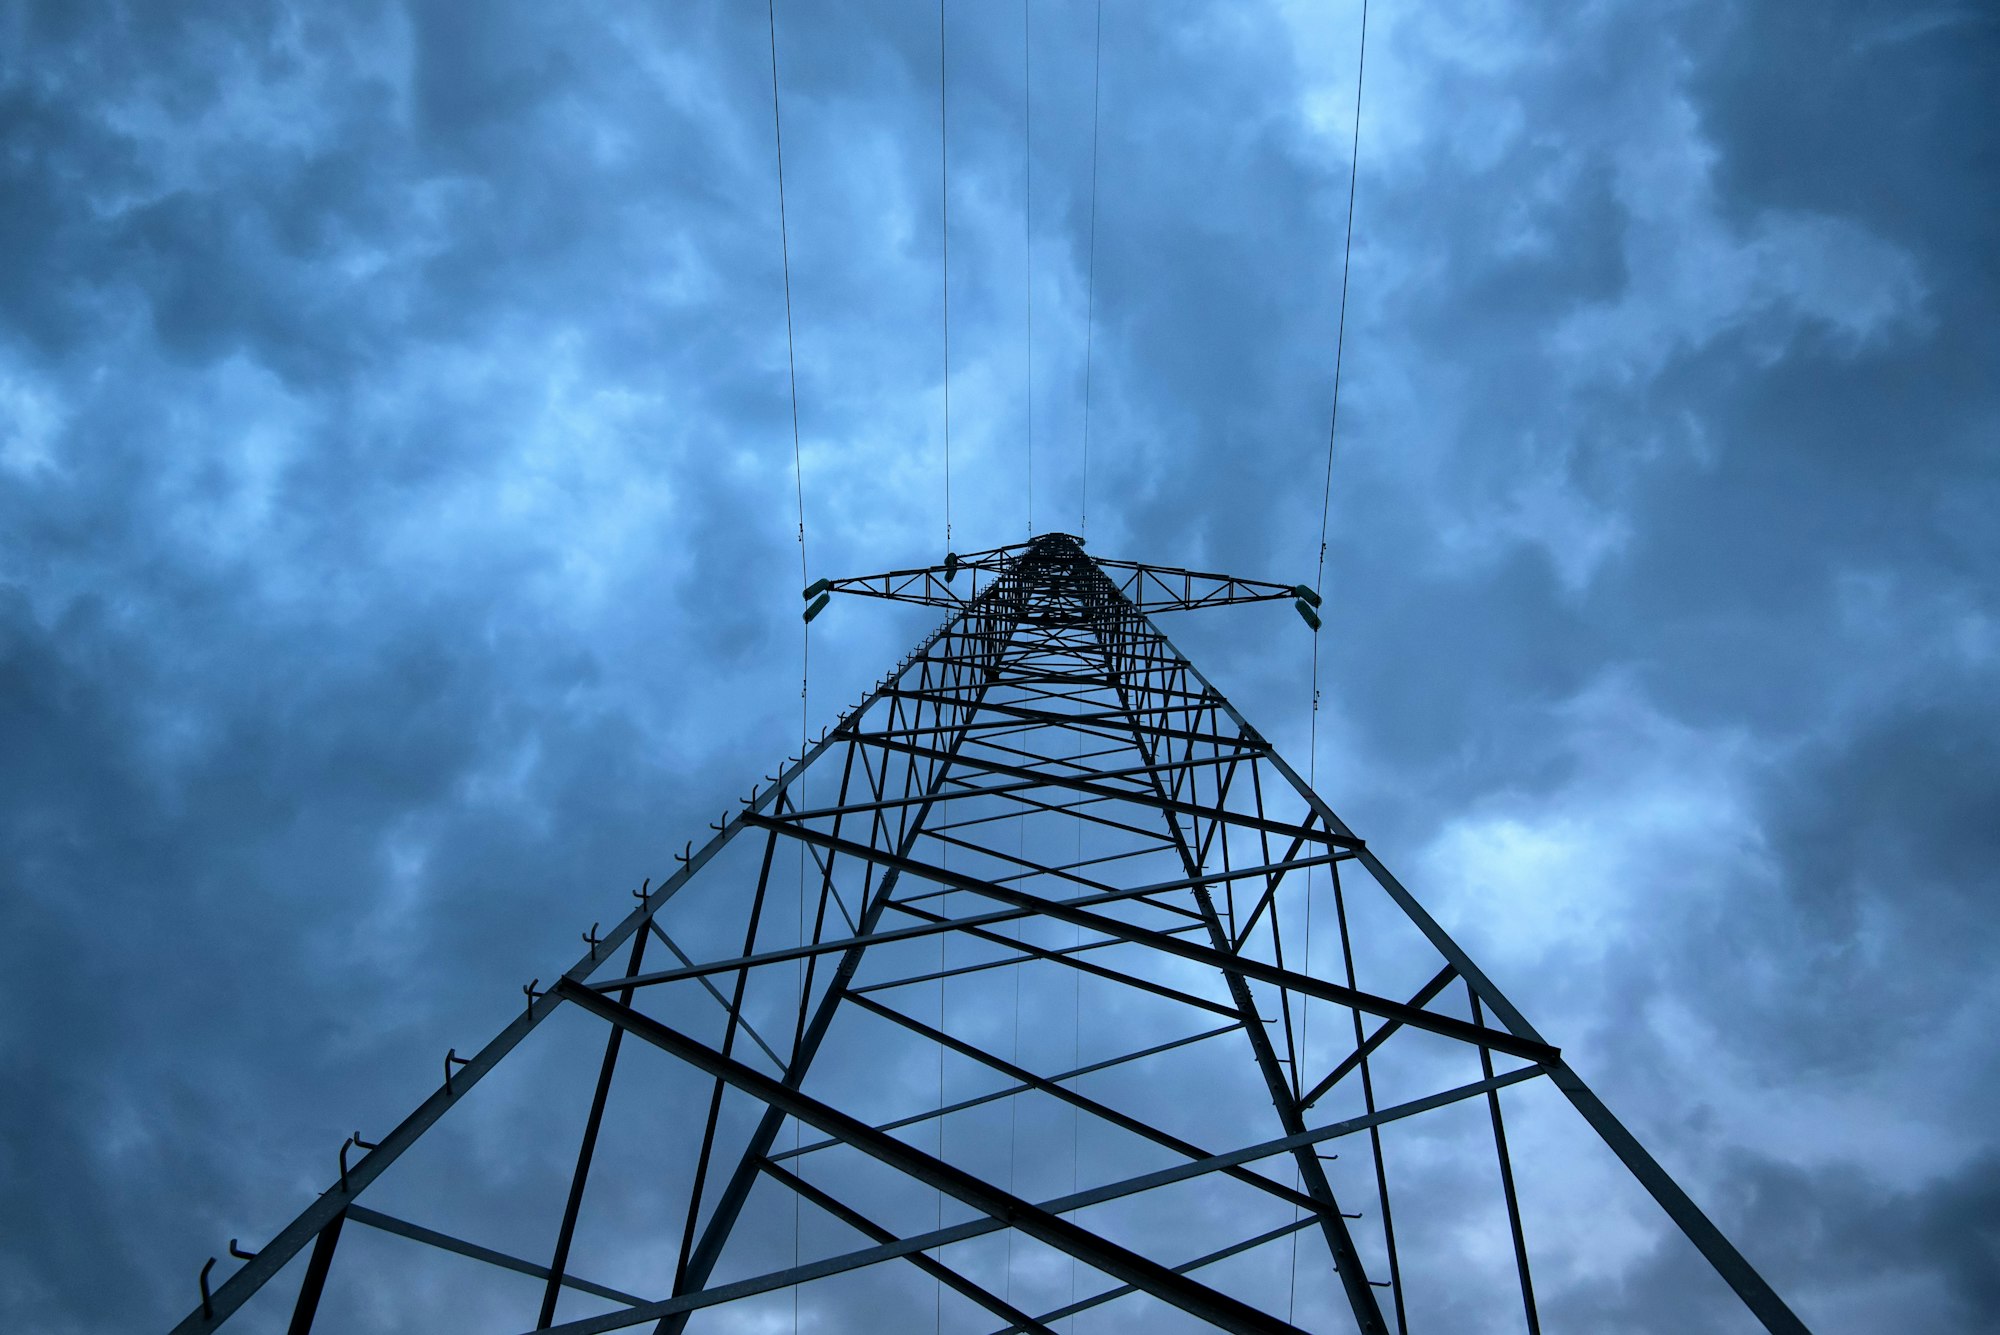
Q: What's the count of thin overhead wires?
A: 5